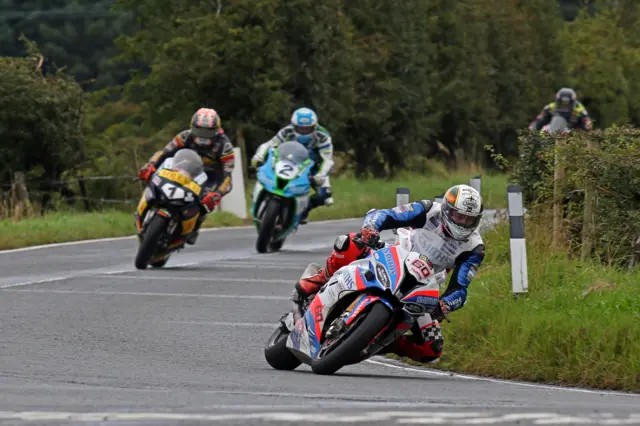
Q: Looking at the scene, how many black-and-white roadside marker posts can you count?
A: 3